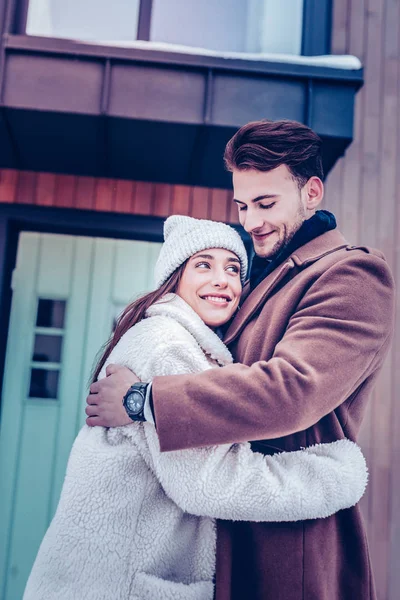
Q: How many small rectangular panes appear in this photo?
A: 3